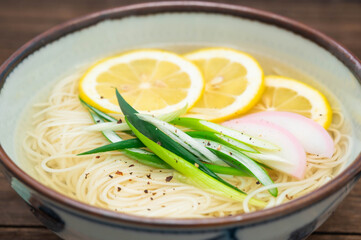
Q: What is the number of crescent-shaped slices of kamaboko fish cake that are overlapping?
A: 2